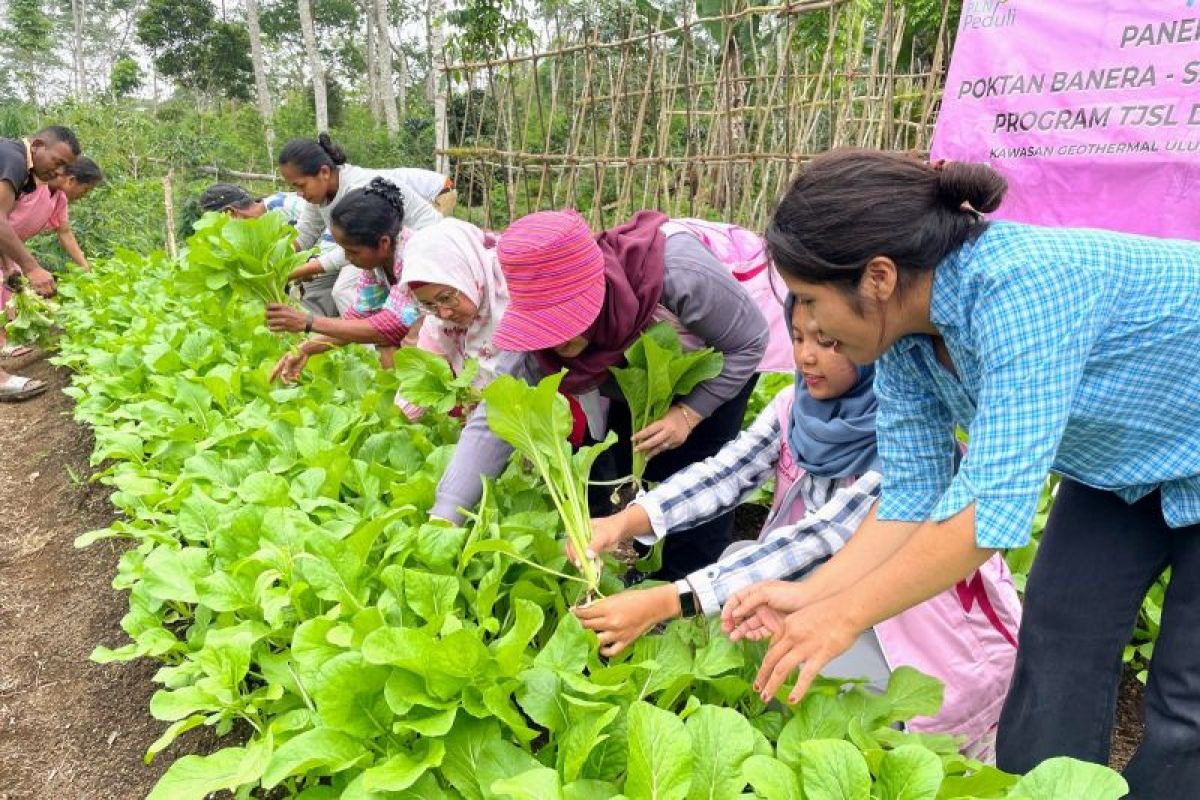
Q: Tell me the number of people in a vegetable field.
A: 9